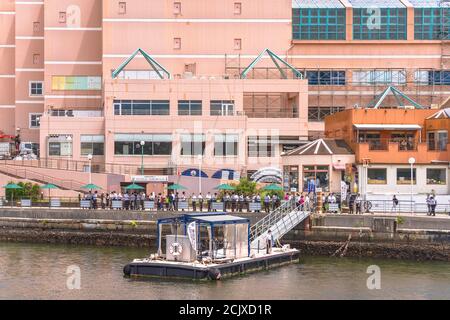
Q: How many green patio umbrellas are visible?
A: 7